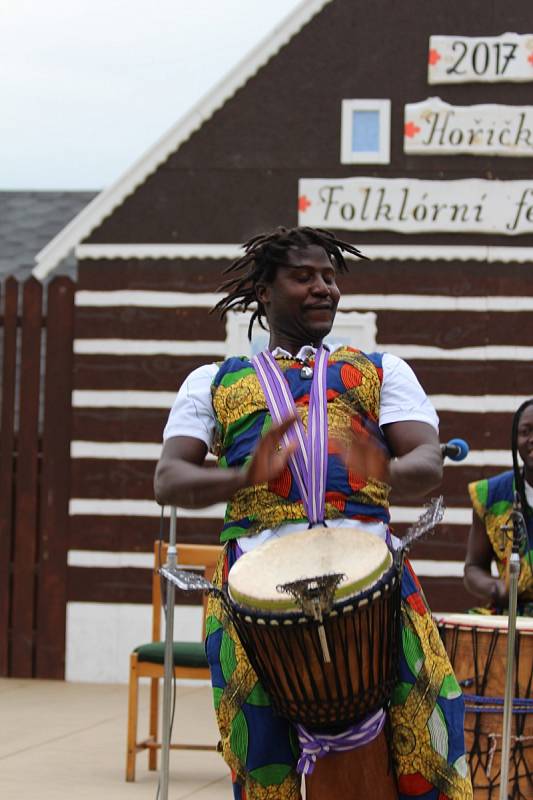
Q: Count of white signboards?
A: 3